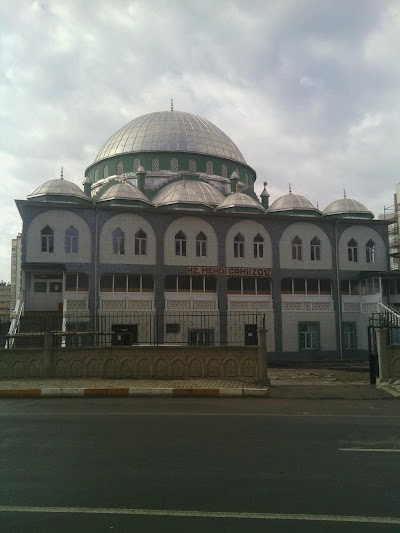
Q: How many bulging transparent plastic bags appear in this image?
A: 0